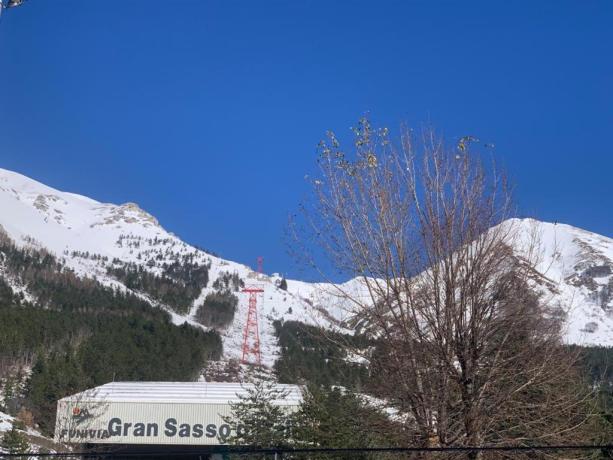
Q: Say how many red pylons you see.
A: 2